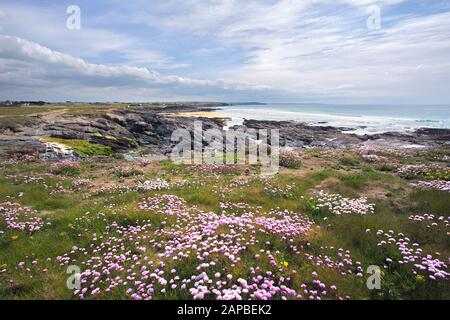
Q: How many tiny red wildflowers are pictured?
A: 0